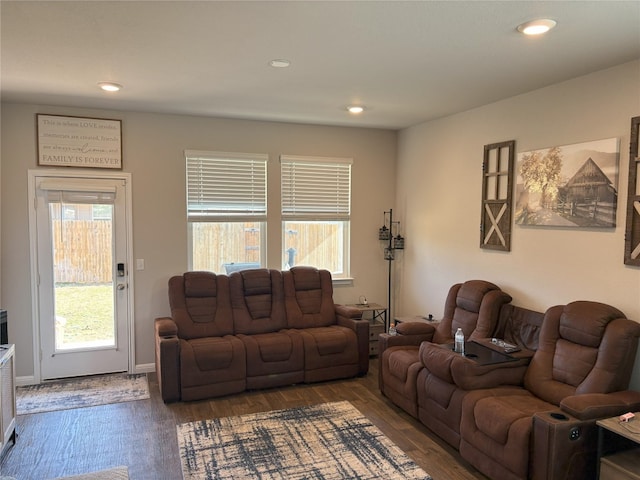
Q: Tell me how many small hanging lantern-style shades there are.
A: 3